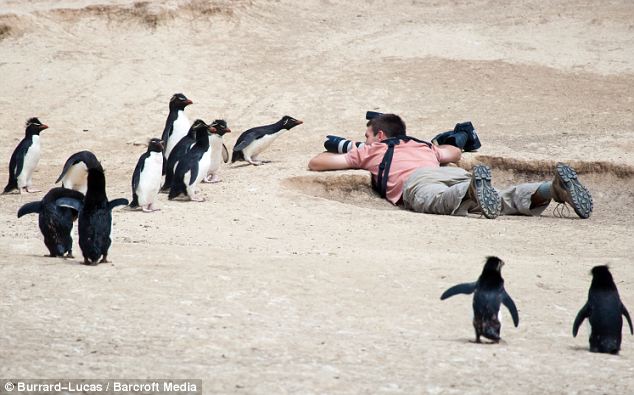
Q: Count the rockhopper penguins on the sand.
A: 12